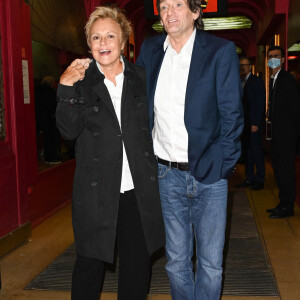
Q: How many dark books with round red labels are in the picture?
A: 0